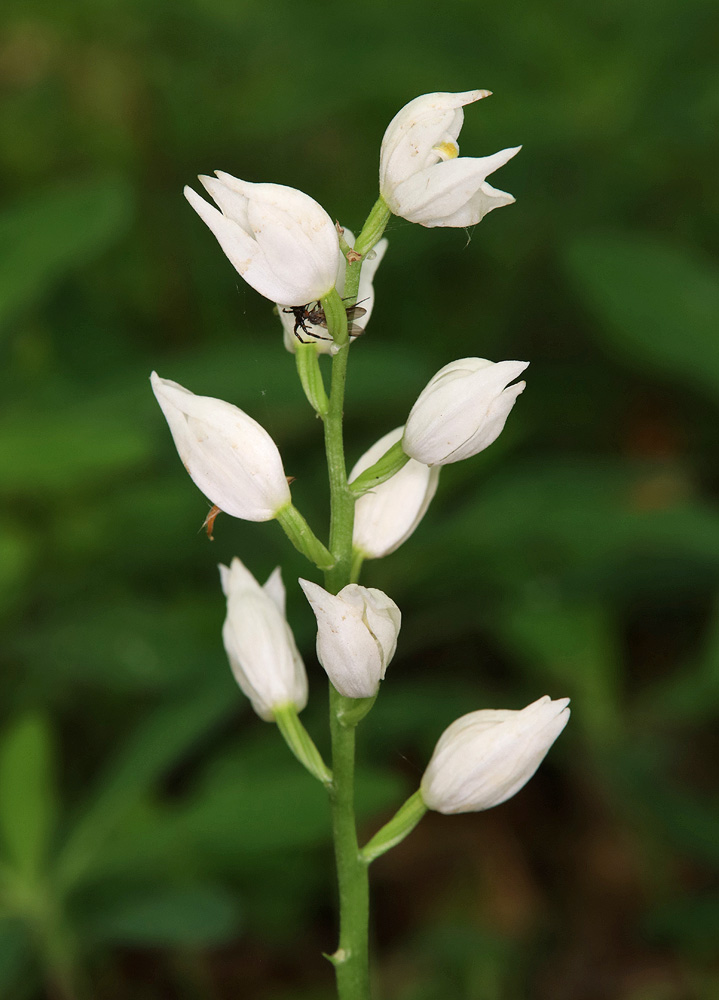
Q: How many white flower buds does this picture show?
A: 9